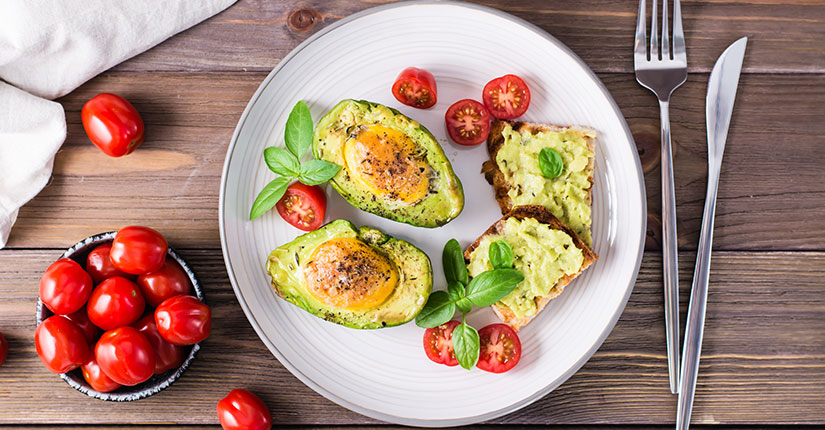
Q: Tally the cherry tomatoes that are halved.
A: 6